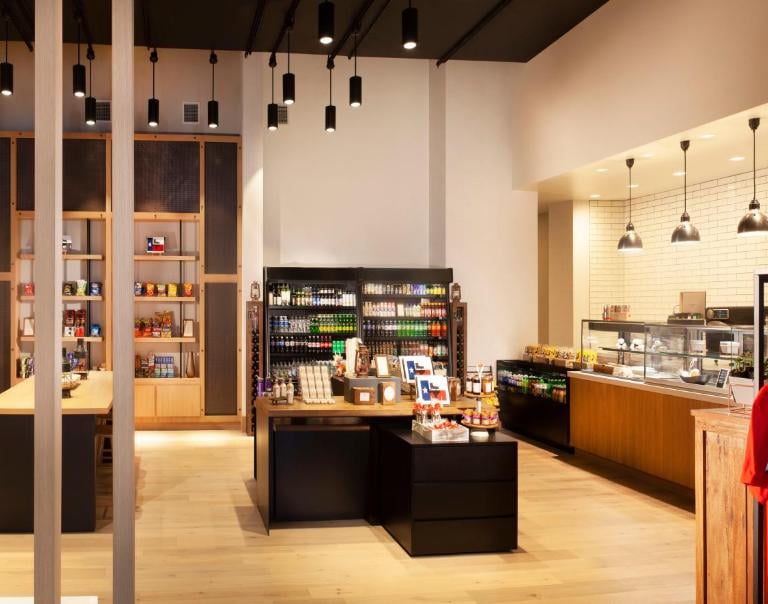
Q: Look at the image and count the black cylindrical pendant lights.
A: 11